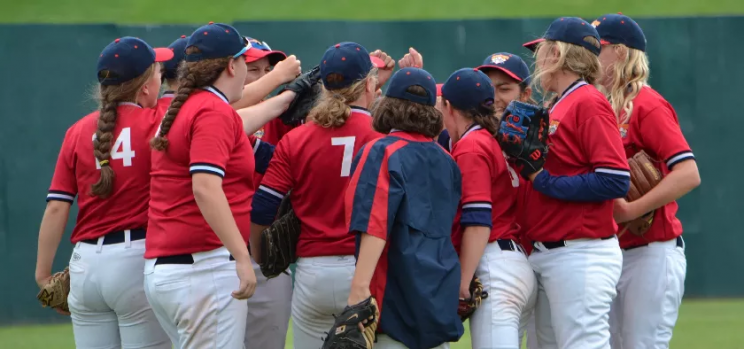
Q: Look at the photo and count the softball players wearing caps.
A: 10